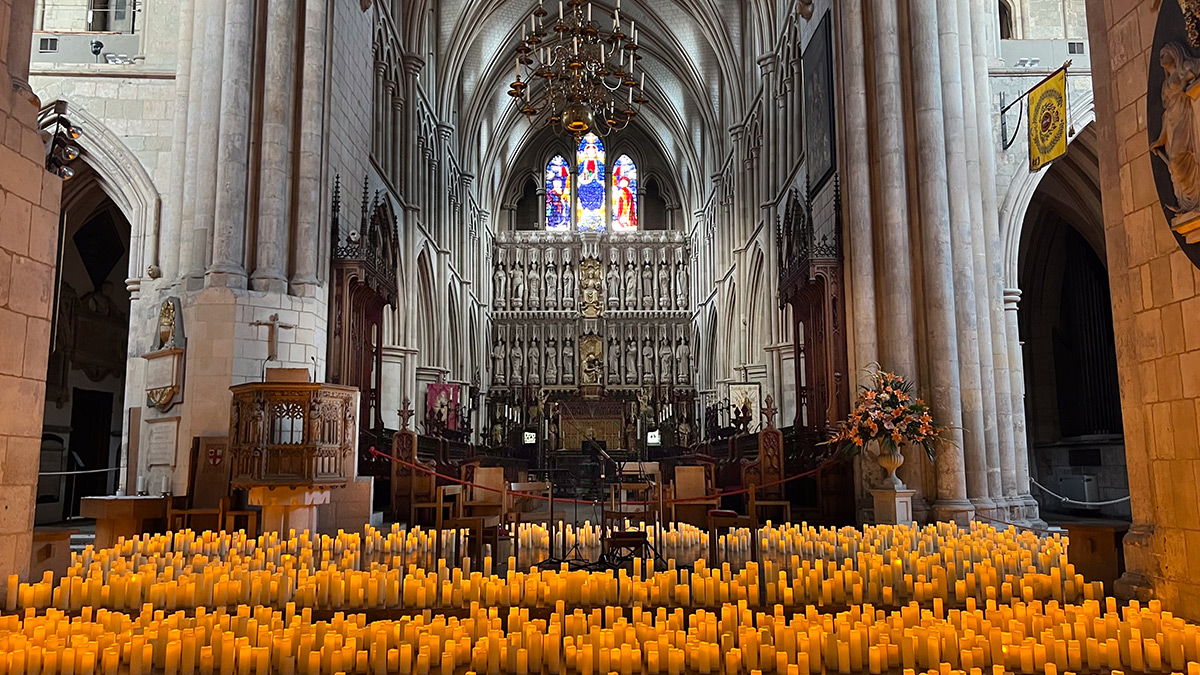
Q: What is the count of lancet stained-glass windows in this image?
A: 3